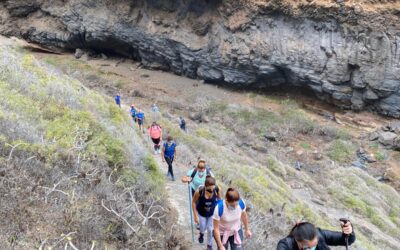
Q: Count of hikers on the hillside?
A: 11